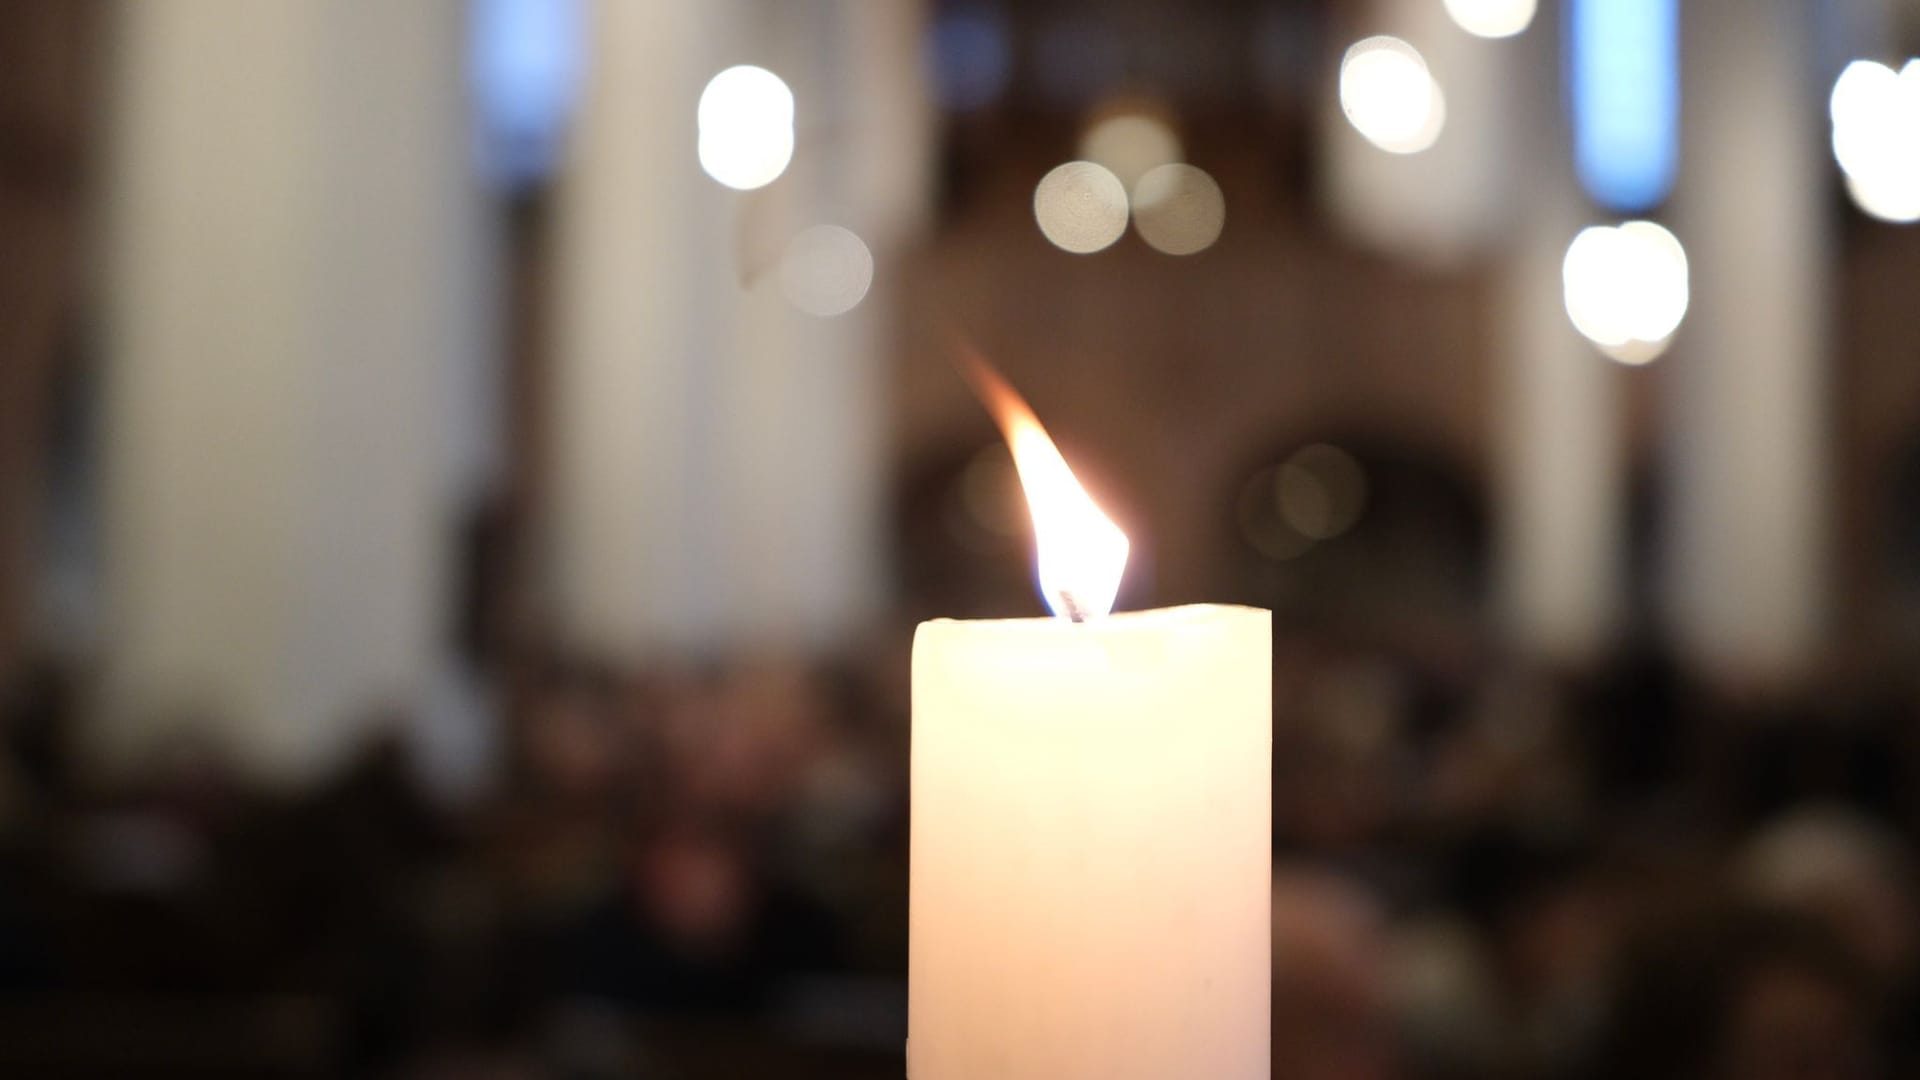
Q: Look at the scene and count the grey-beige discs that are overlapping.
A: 3